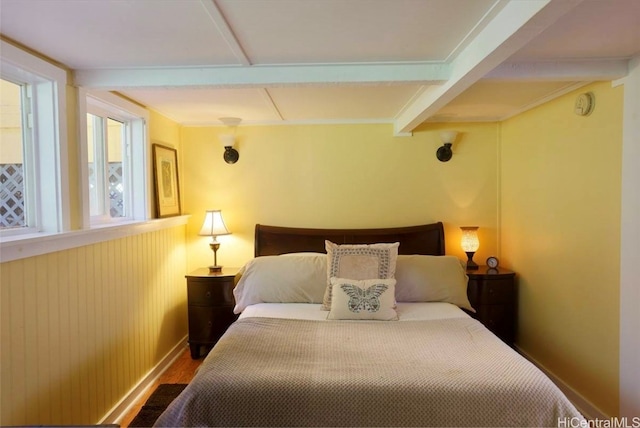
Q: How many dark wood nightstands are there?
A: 2